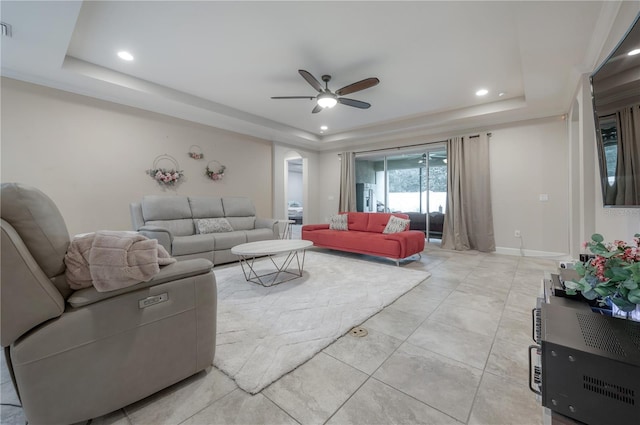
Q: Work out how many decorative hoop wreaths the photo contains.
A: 3